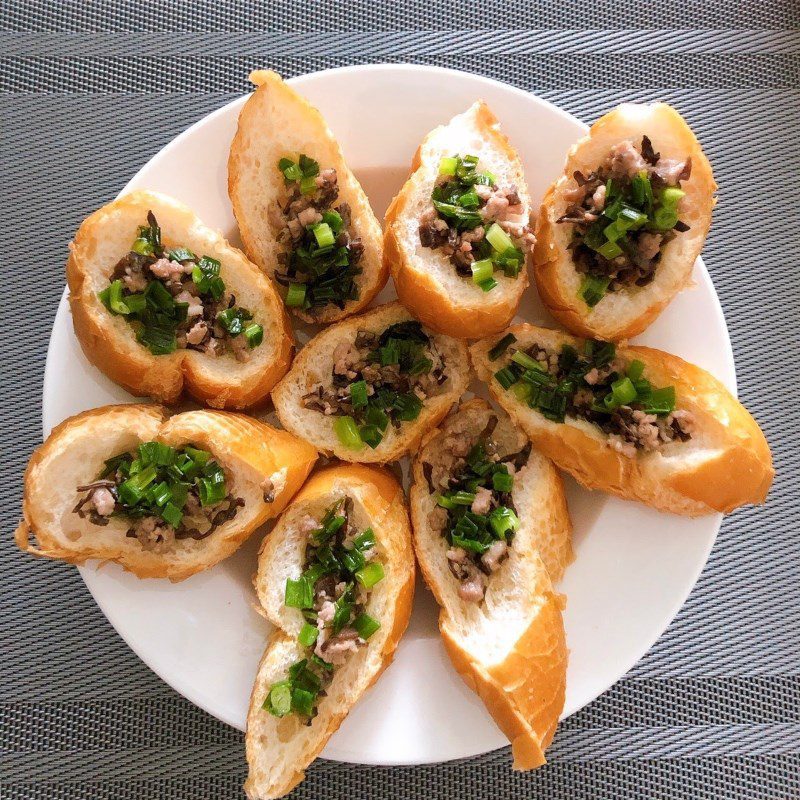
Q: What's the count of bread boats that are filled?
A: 9